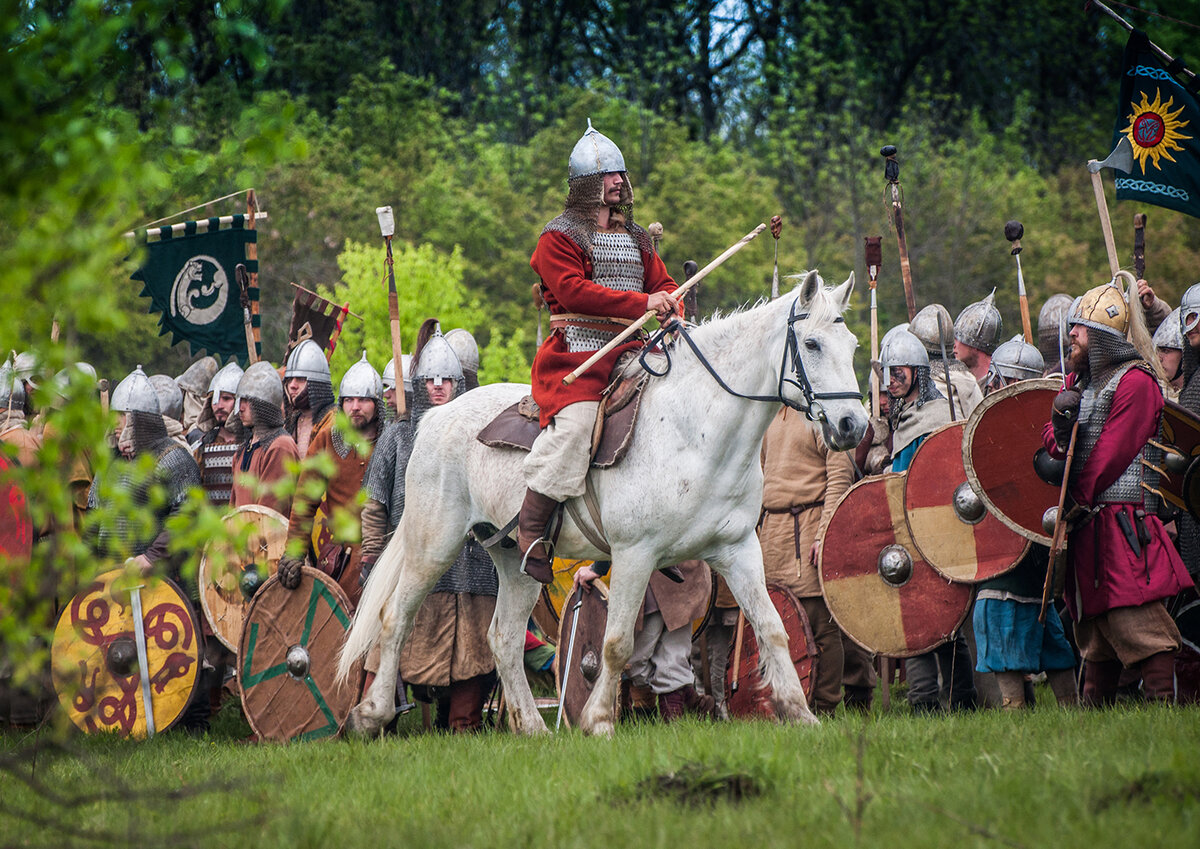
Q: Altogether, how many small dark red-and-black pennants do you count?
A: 1